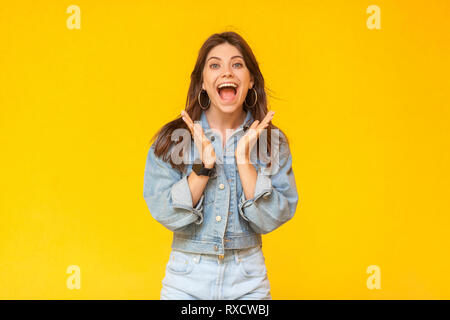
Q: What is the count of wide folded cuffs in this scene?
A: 2